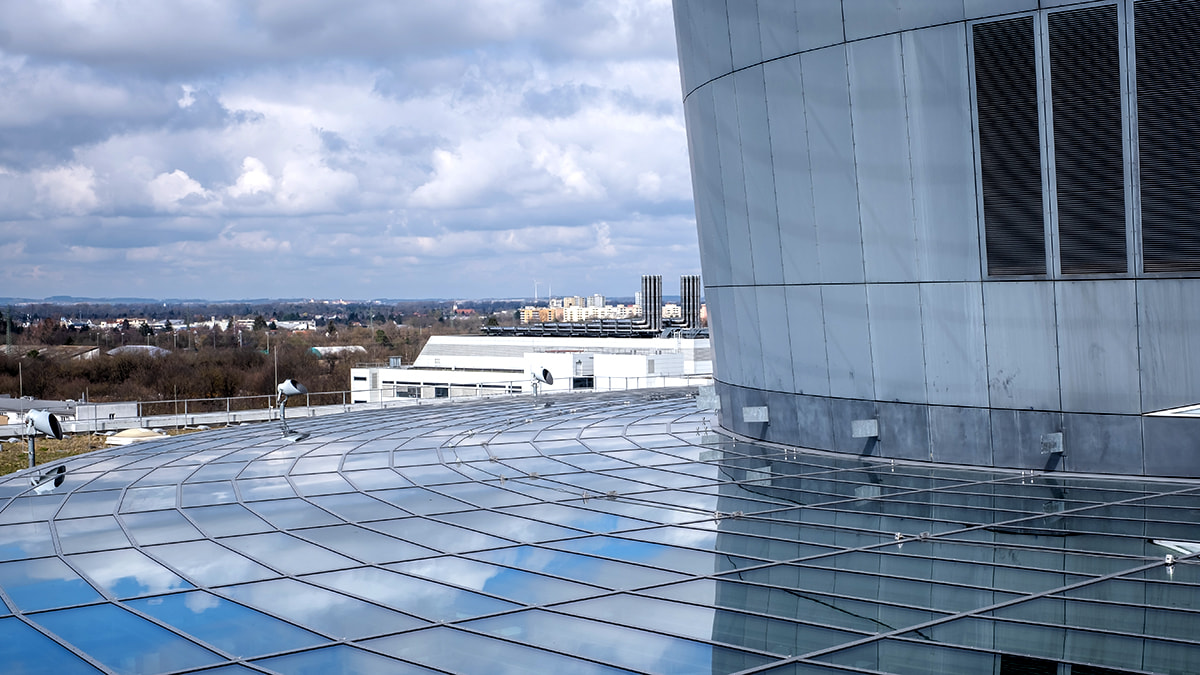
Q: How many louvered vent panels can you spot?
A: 3